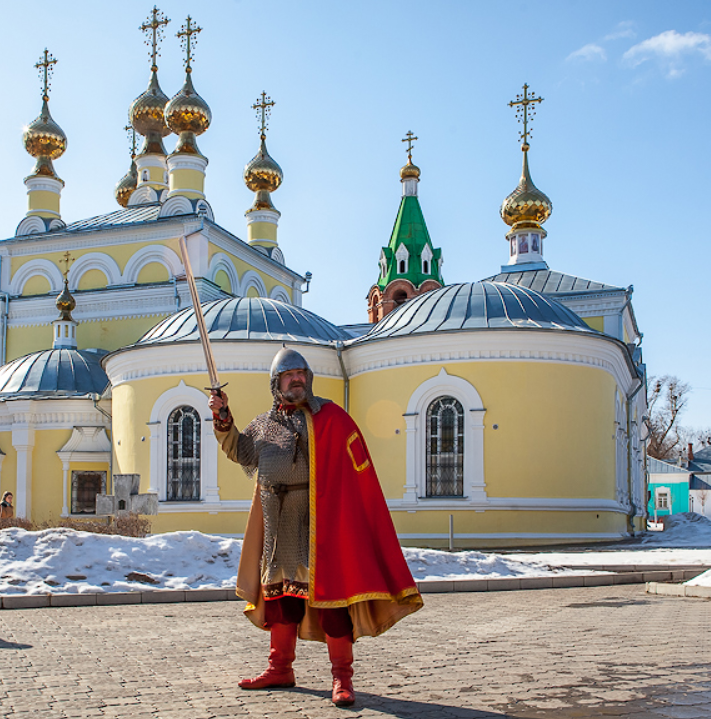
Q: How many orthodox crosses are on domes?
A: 8